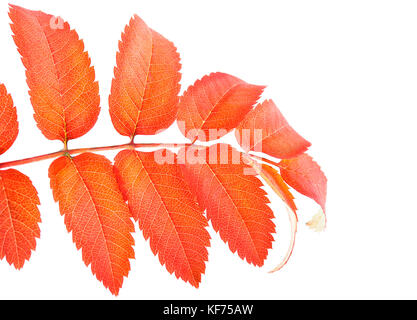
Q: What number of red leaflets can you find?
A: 11